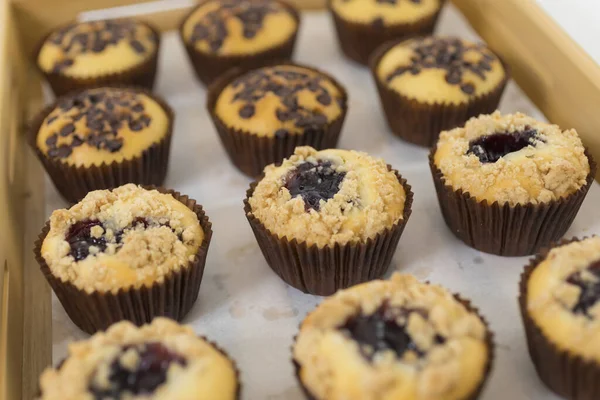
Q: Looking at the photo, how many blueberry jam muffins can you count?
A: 6